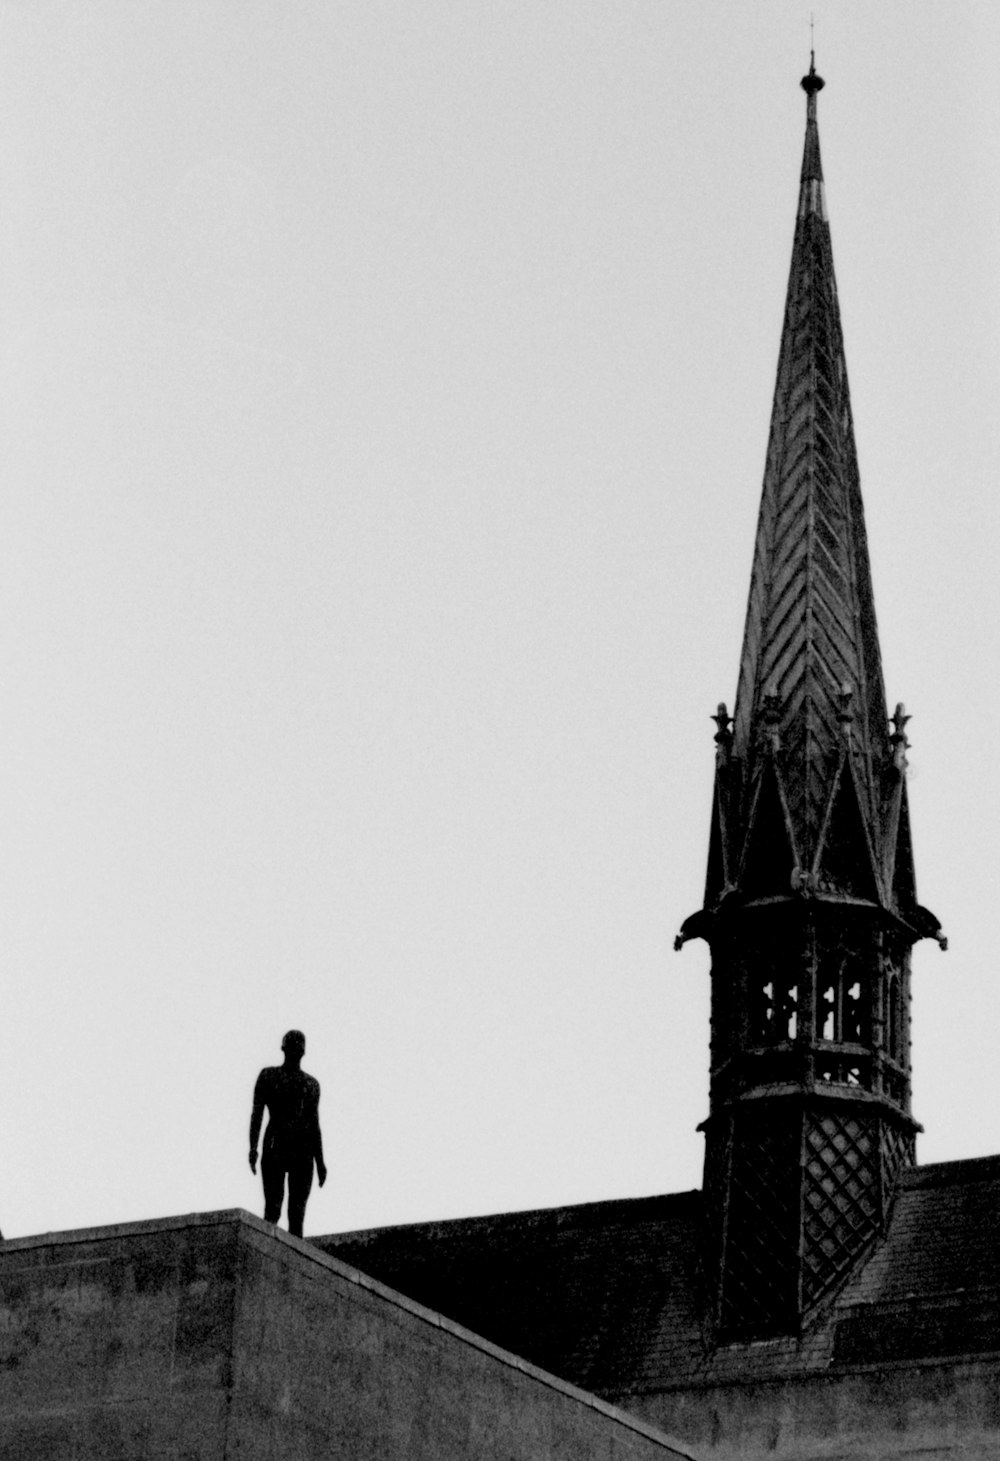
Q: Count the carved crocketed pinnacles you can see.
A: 4